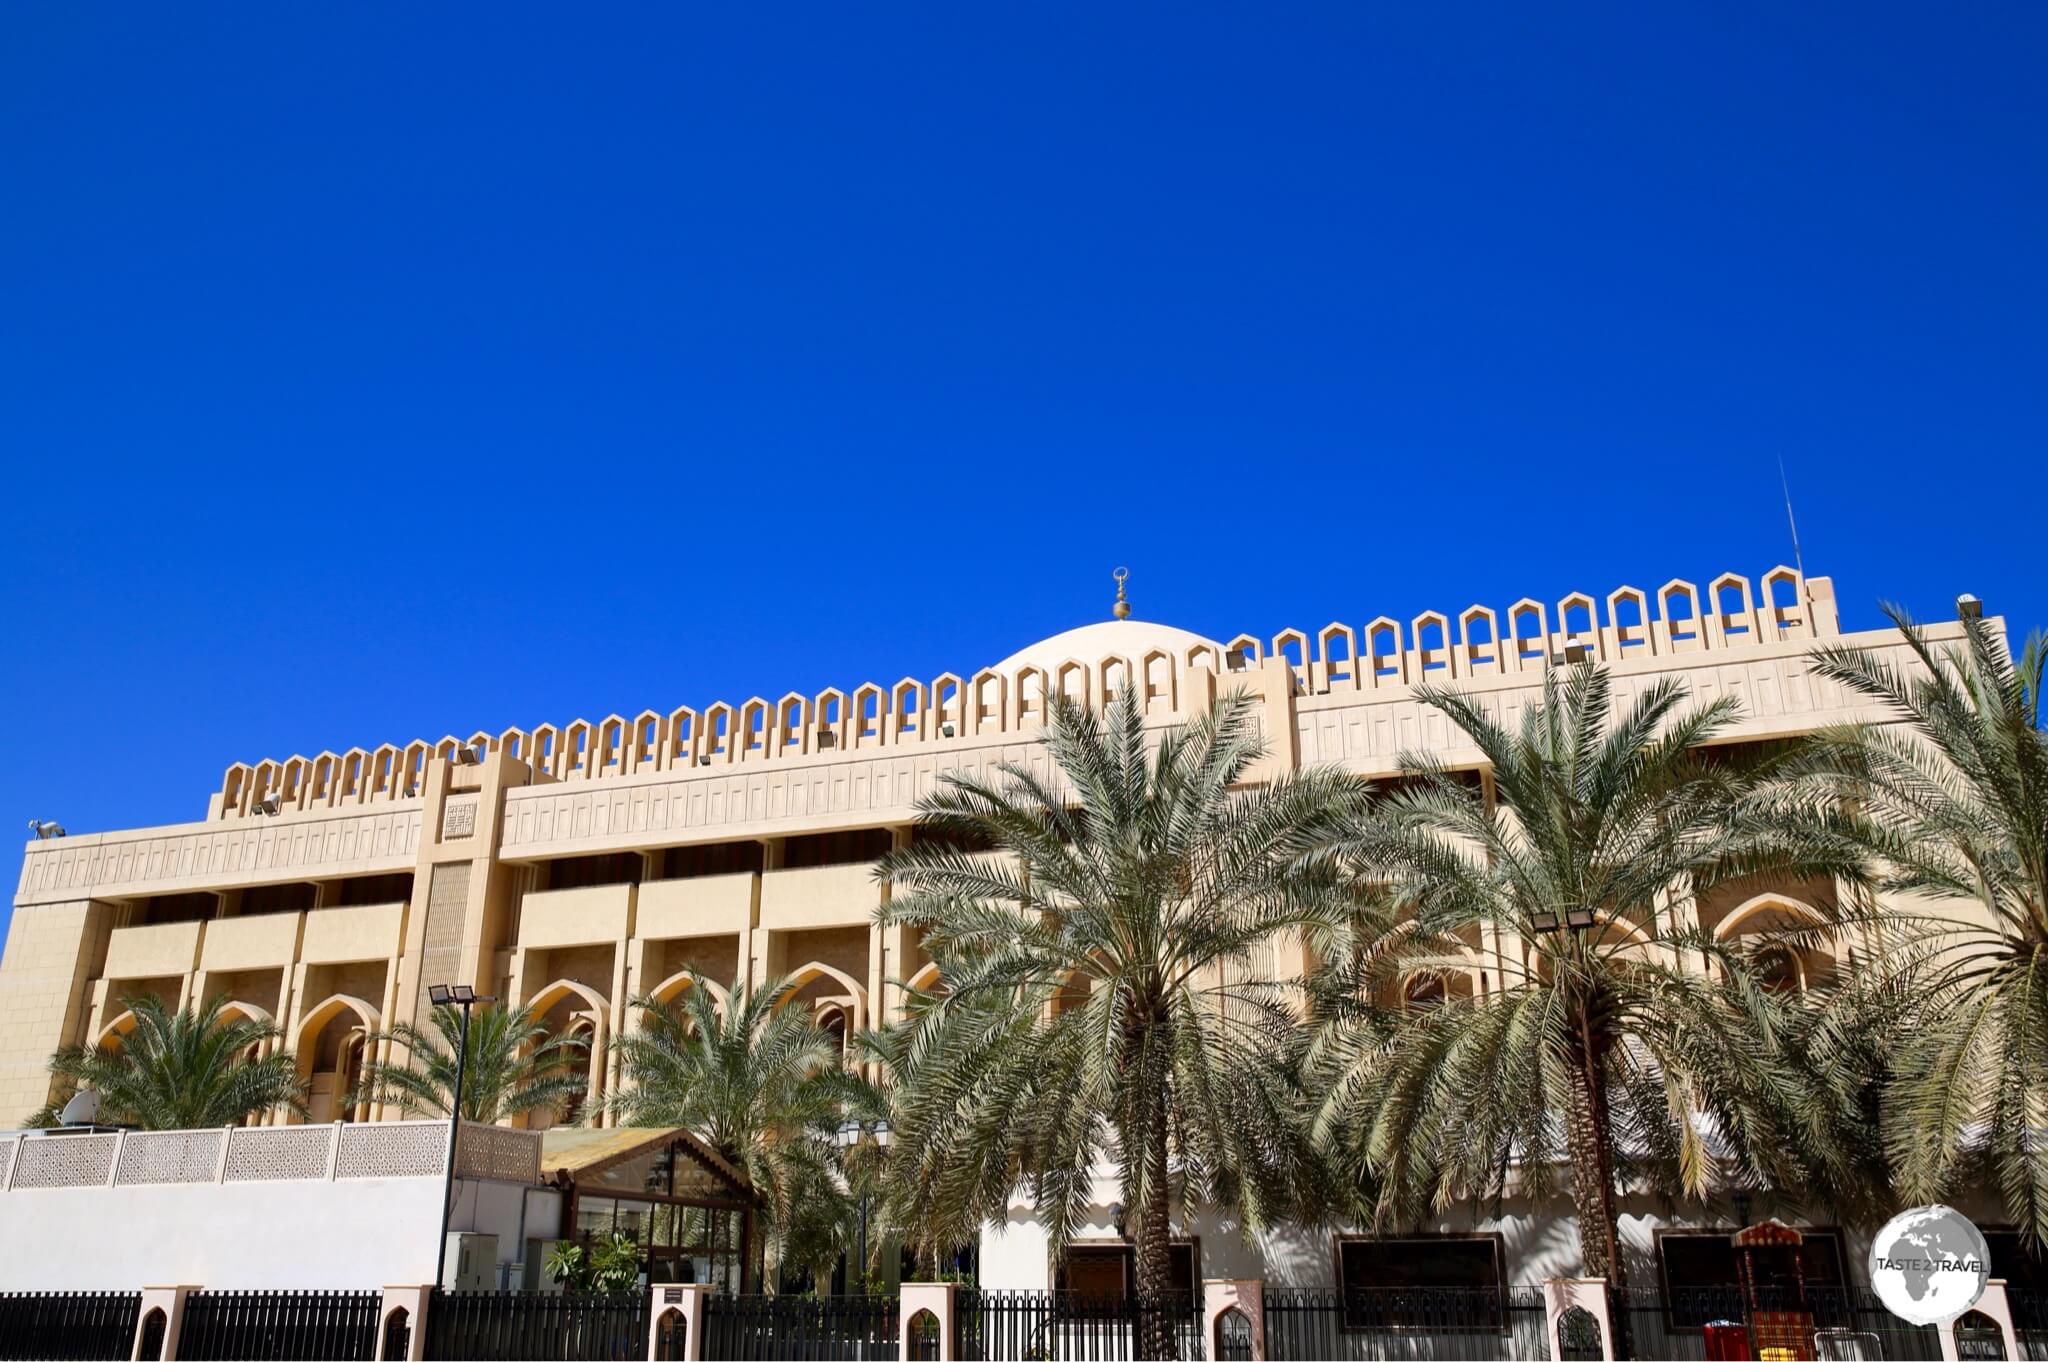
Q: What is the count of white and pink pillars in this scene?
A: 7